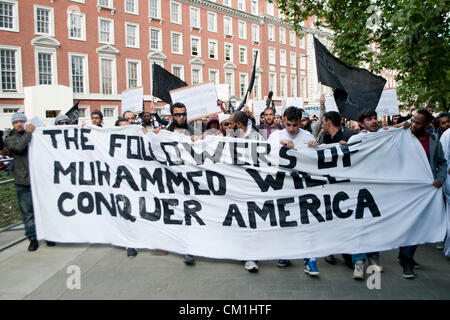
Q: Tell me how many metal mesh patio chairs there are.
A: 0